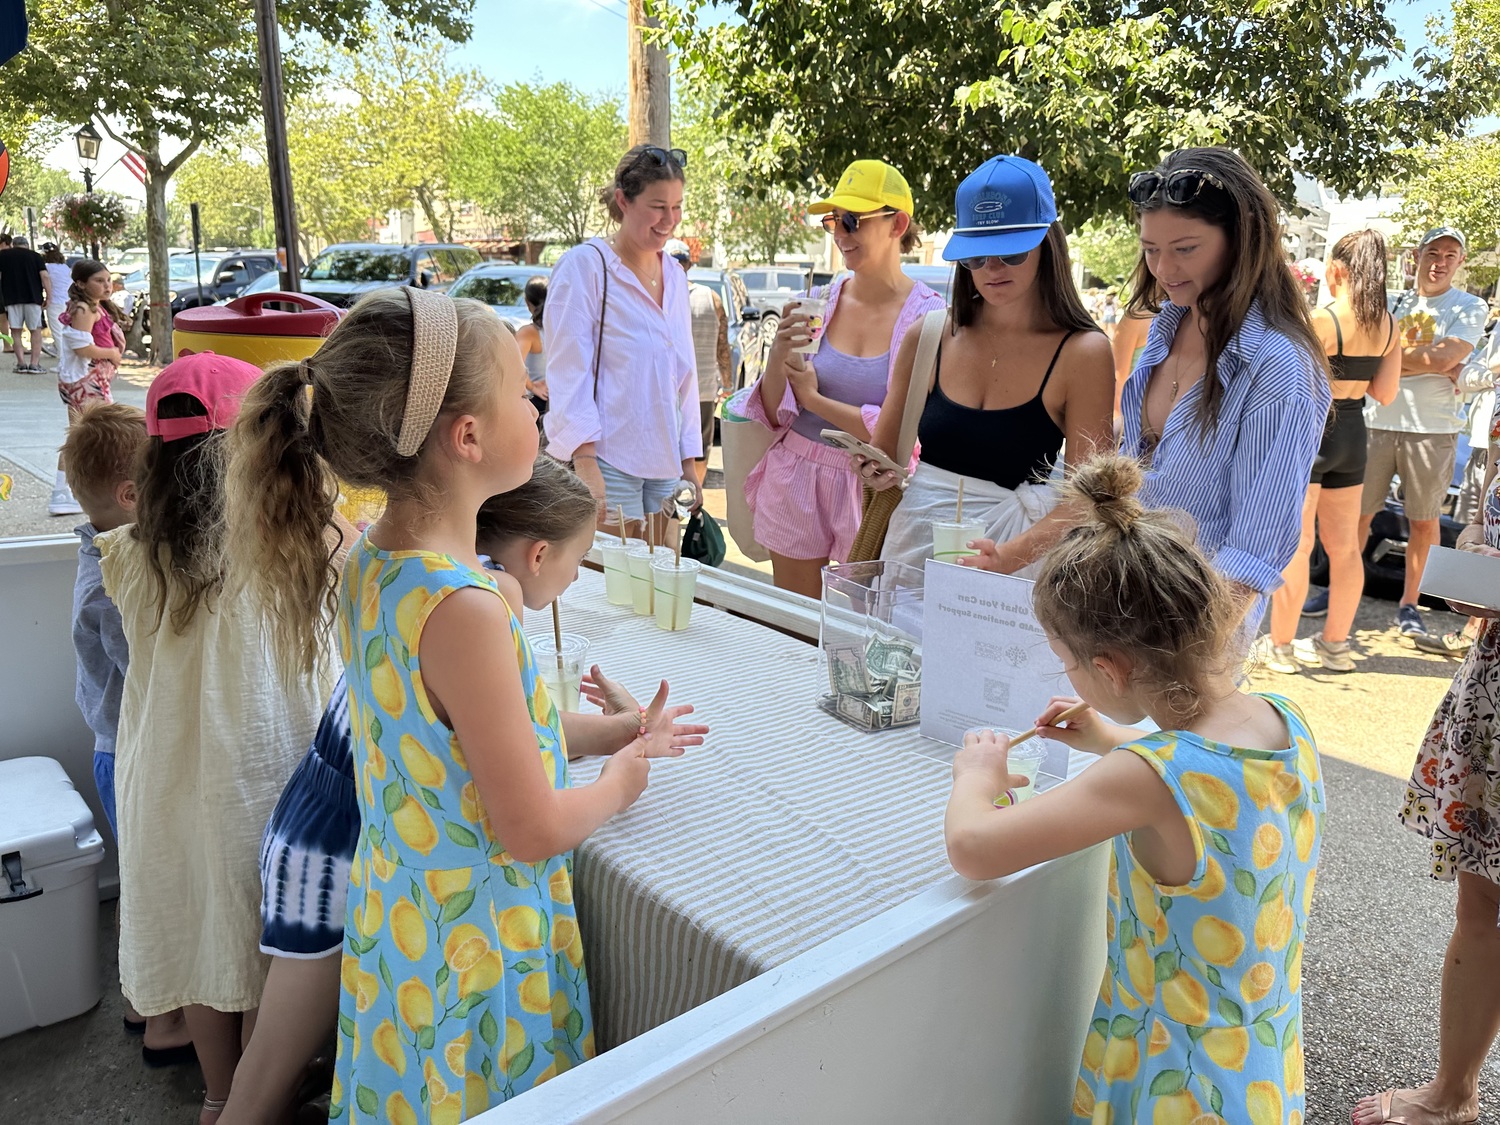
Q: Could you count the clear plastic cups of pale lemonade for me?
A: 7